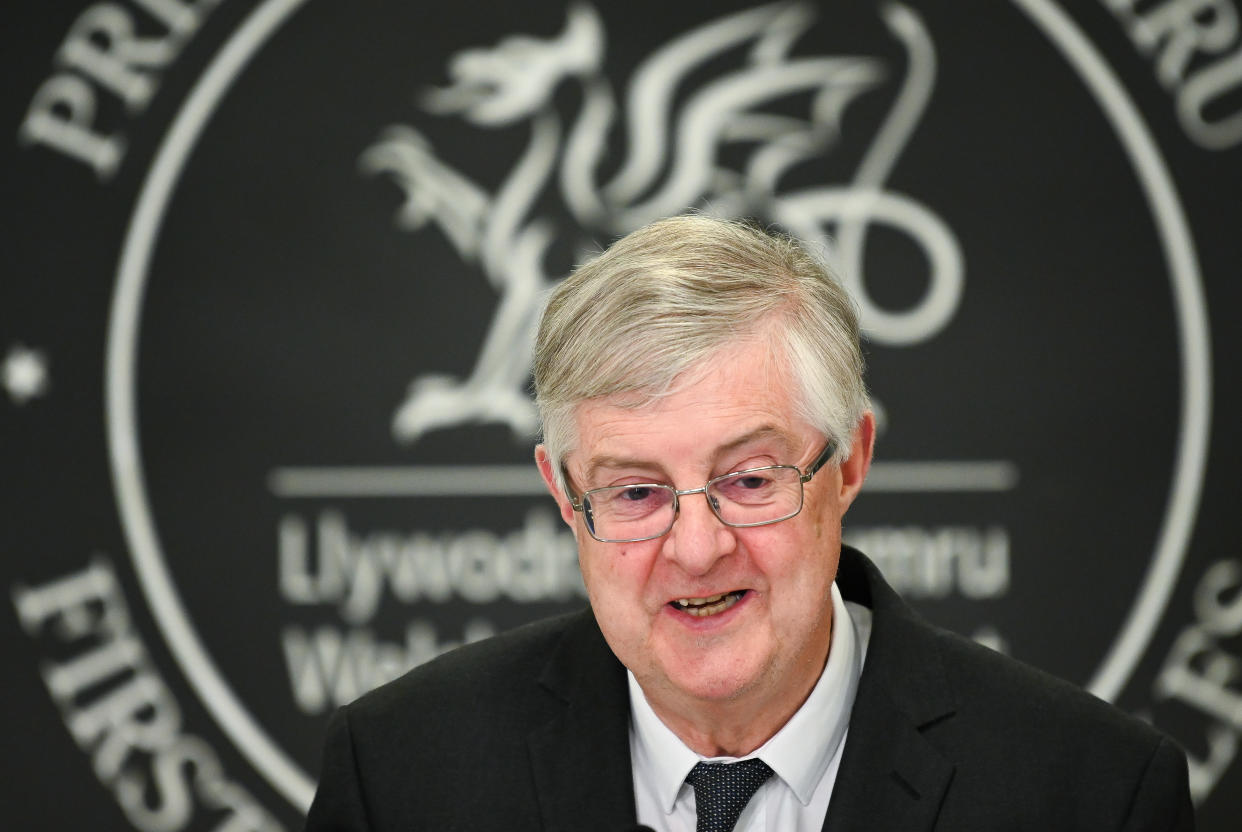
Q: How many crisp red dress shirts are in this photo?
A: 0